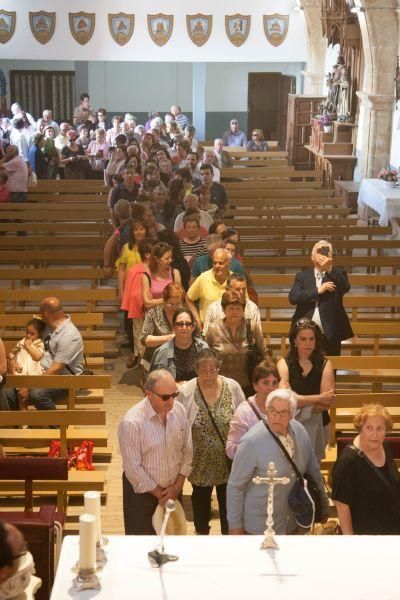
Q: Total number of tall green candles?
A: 0